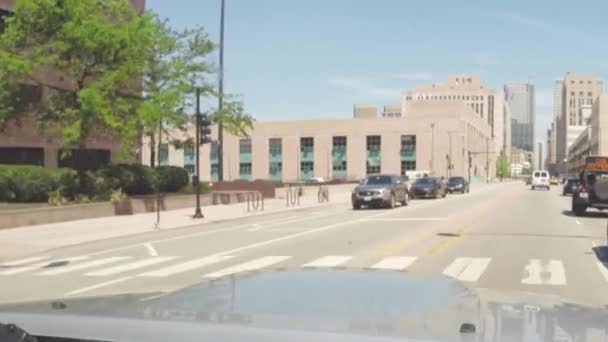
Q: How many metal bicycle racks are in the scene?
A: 3